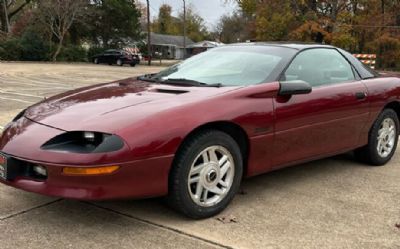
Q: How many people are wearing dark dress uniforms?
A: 0